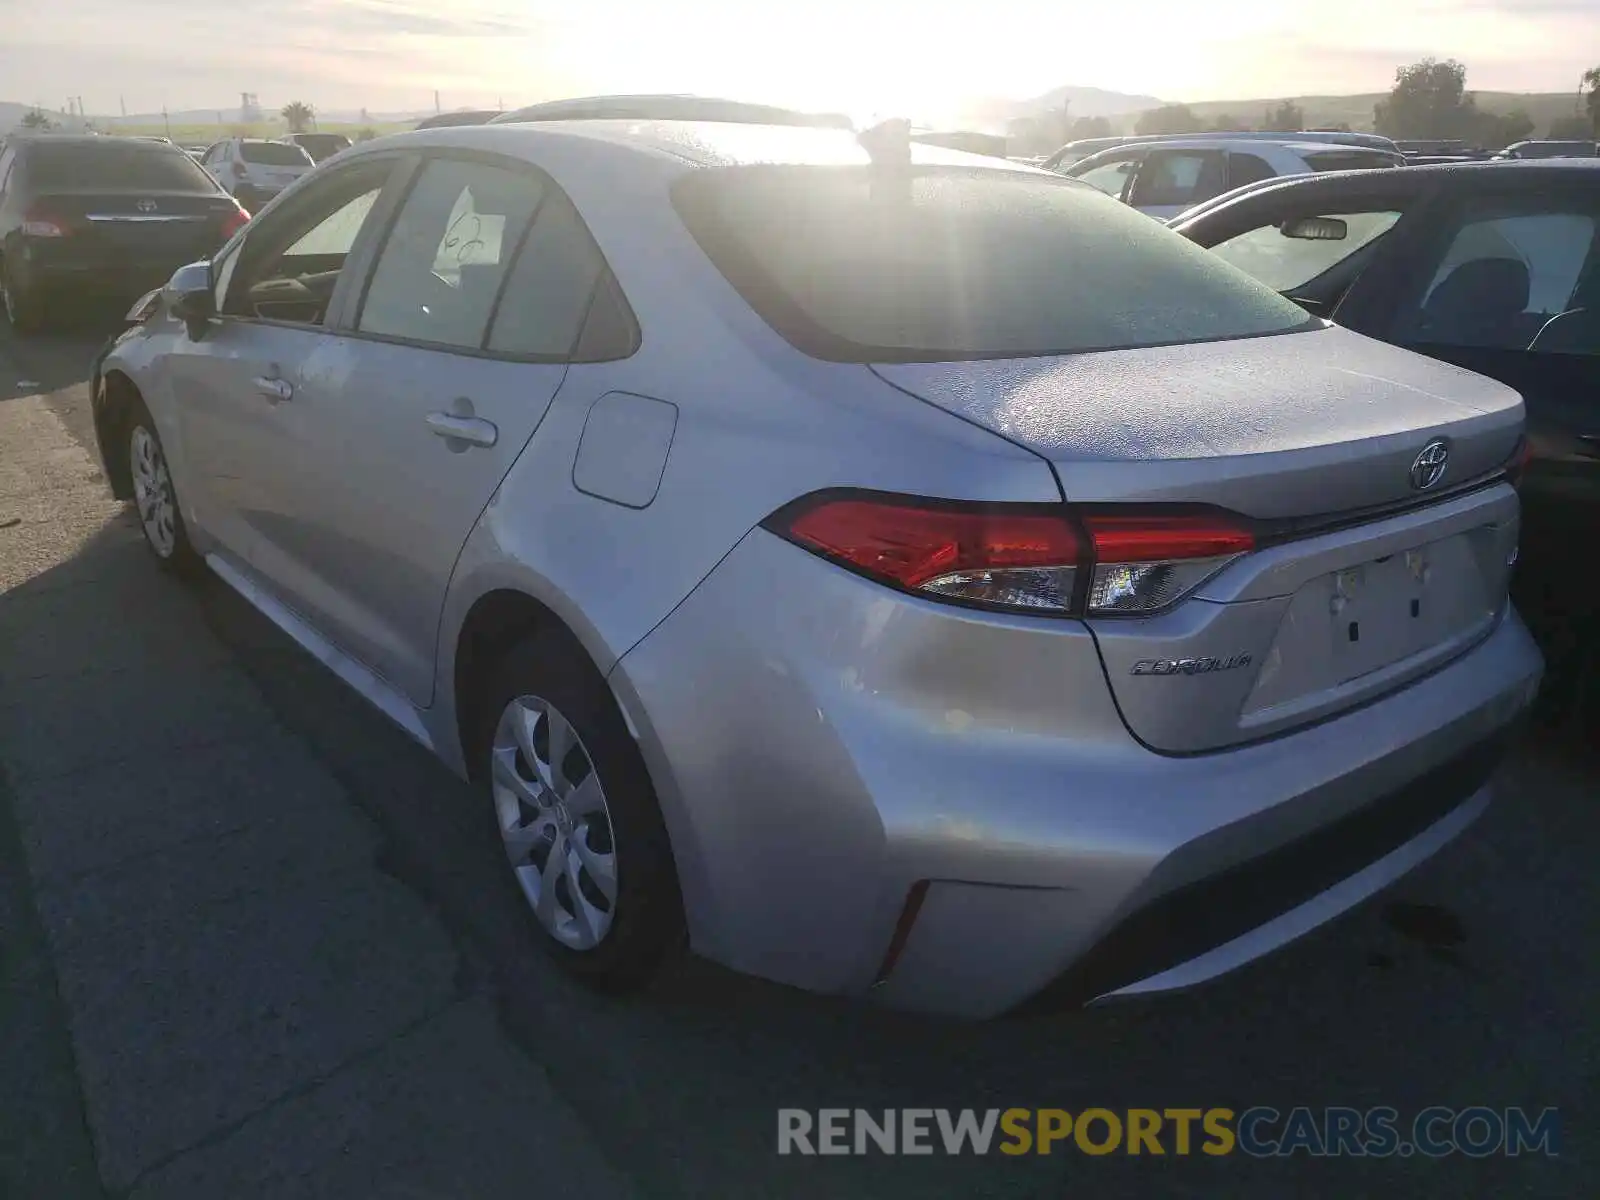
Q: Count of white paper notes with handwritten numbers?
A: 1